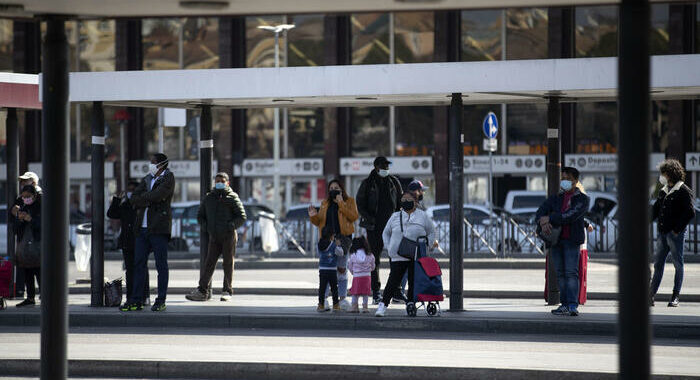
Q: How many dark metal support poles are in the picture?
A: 7